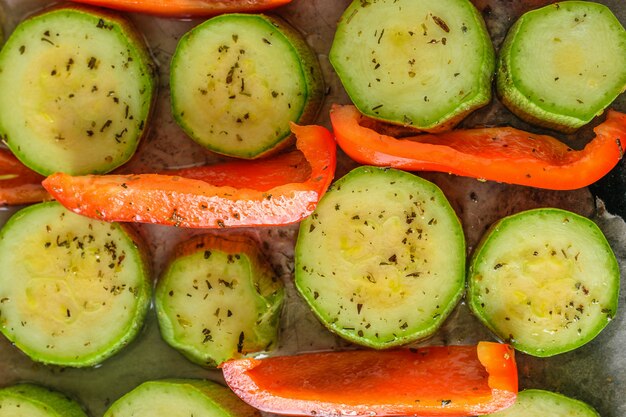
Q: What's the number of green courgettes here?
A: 11